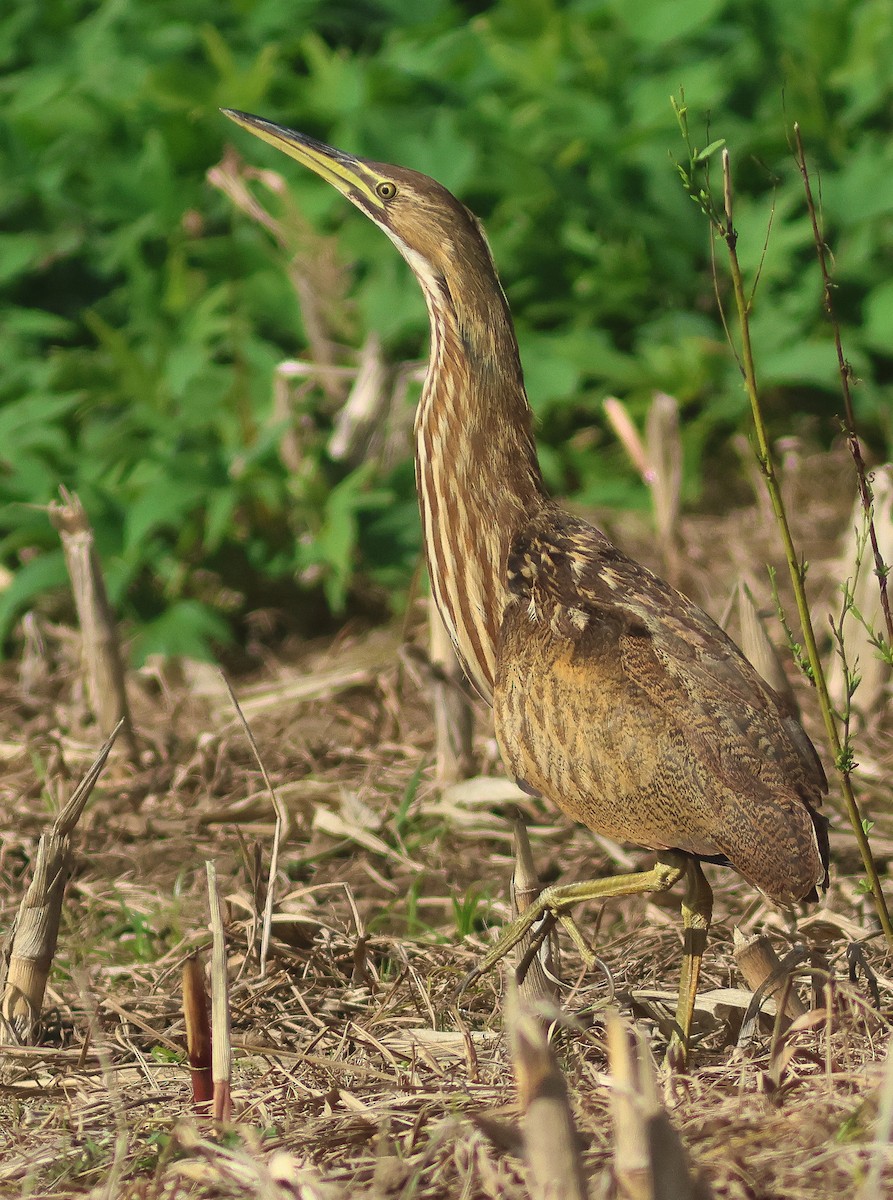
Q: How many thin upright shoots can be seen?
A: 2